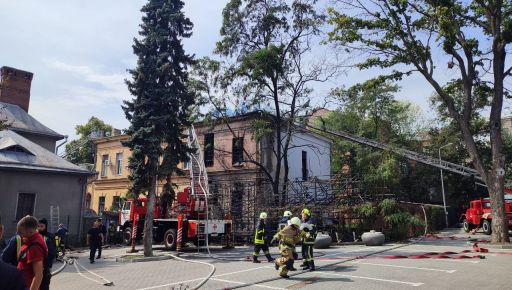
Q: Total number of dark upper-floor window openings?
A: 3